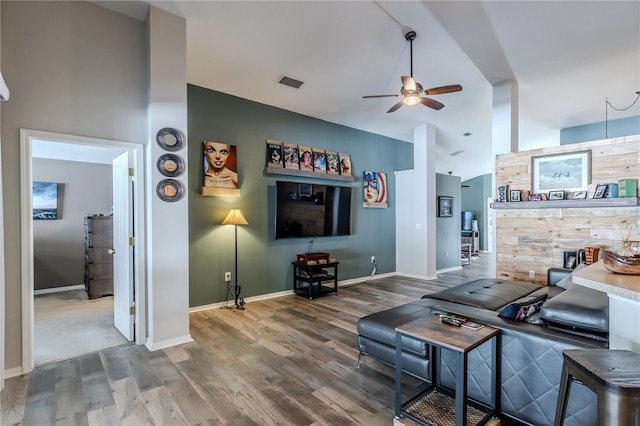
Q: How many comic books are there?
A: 6